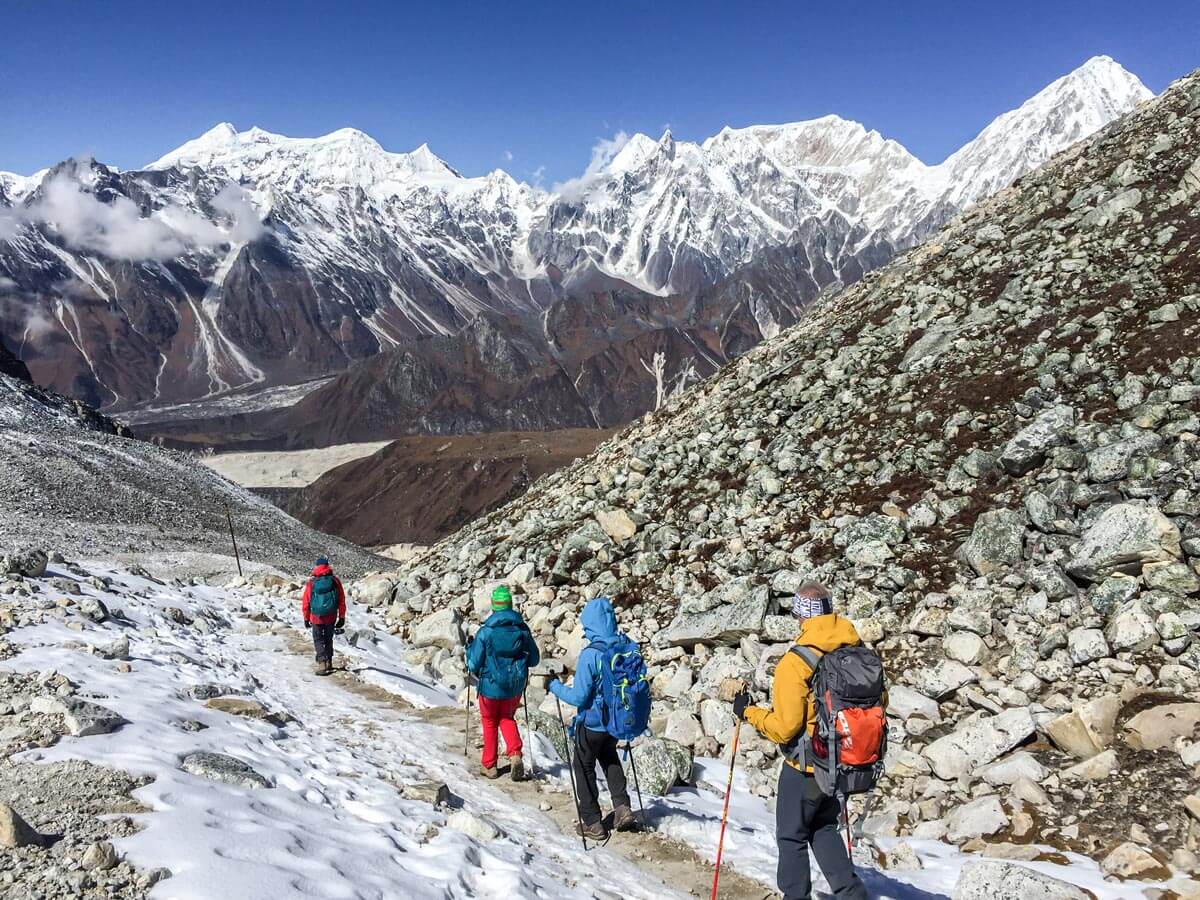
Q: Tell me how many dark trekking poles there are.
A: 4